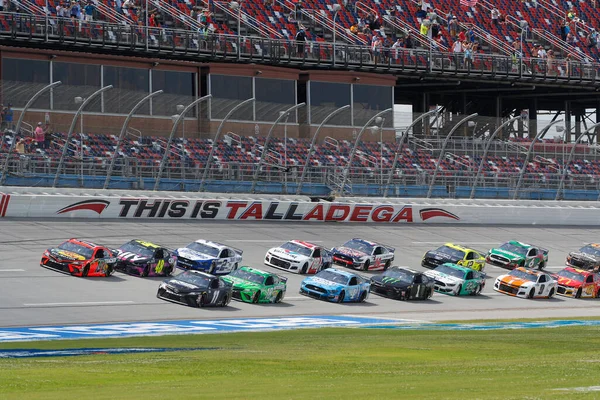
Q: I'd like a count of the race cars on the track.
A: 15